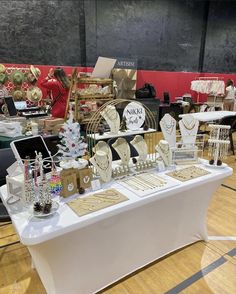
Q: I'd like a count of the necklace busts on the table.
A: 8